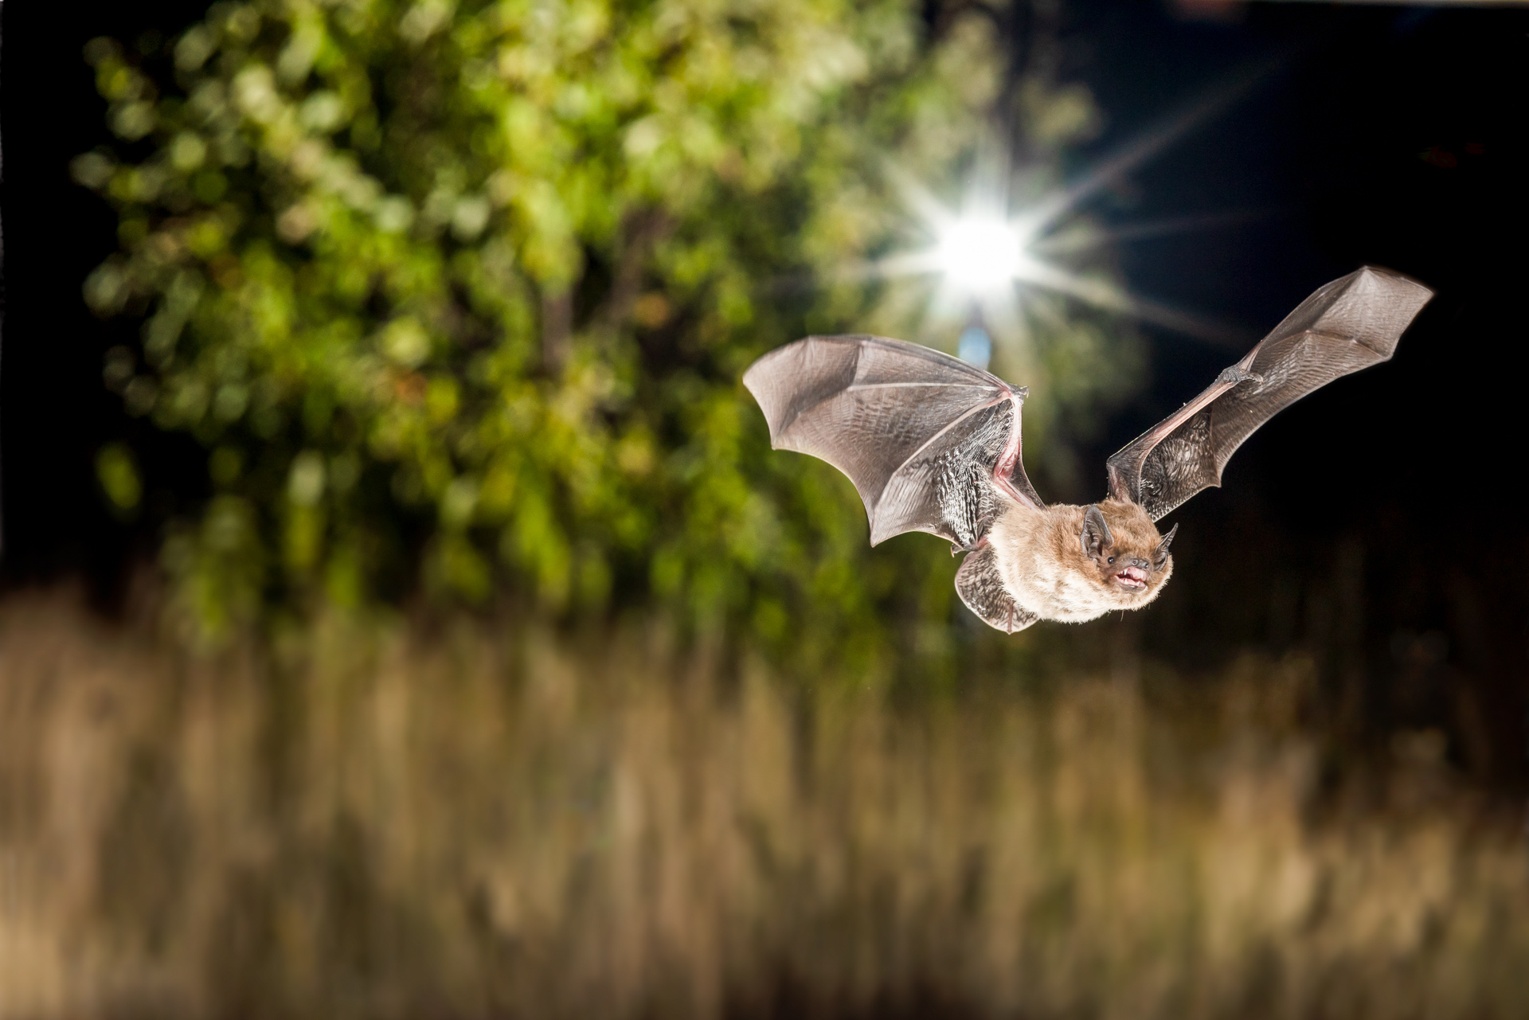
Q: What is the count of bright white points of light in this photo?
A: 1